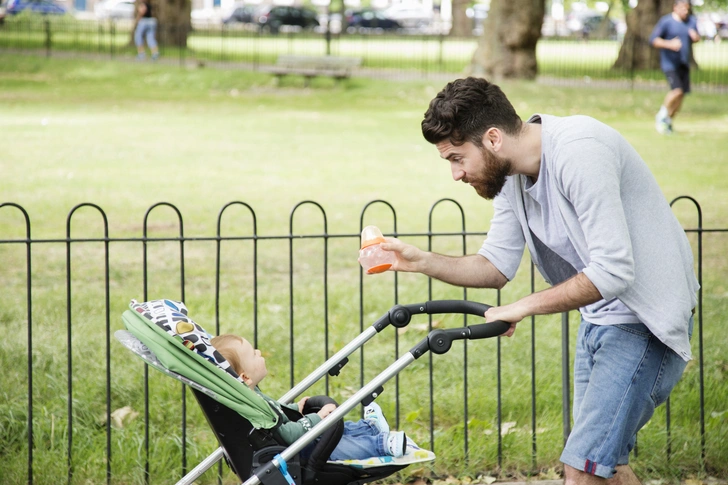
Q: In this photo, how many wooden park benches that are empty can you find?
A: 1